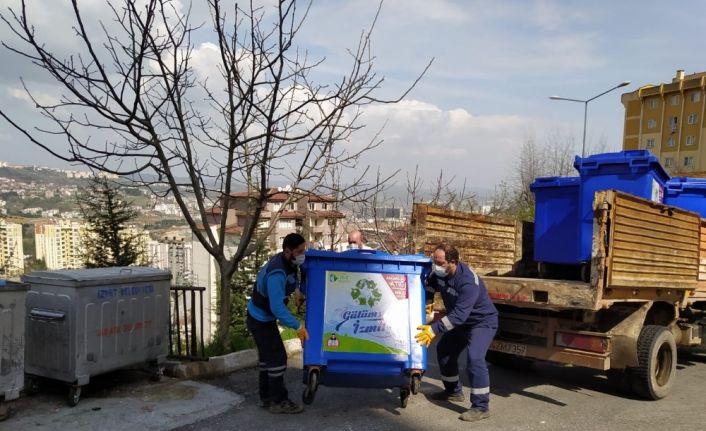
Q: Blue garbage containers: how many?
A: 4